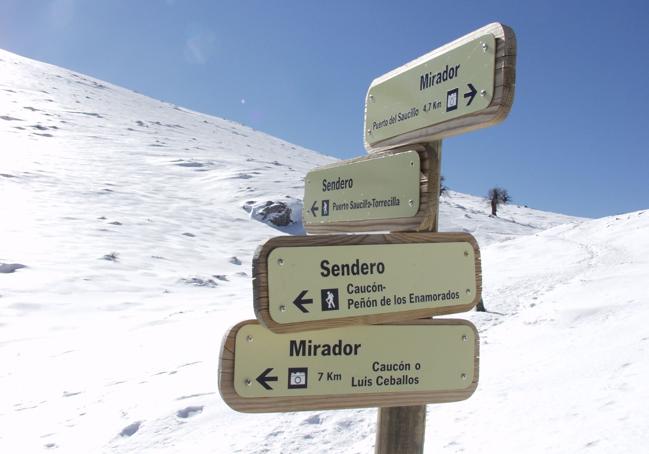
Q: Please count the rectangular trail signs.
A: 4